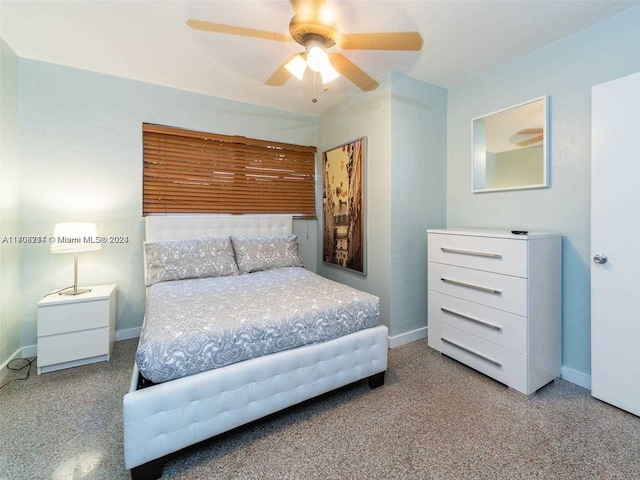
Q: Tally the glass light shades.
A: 3